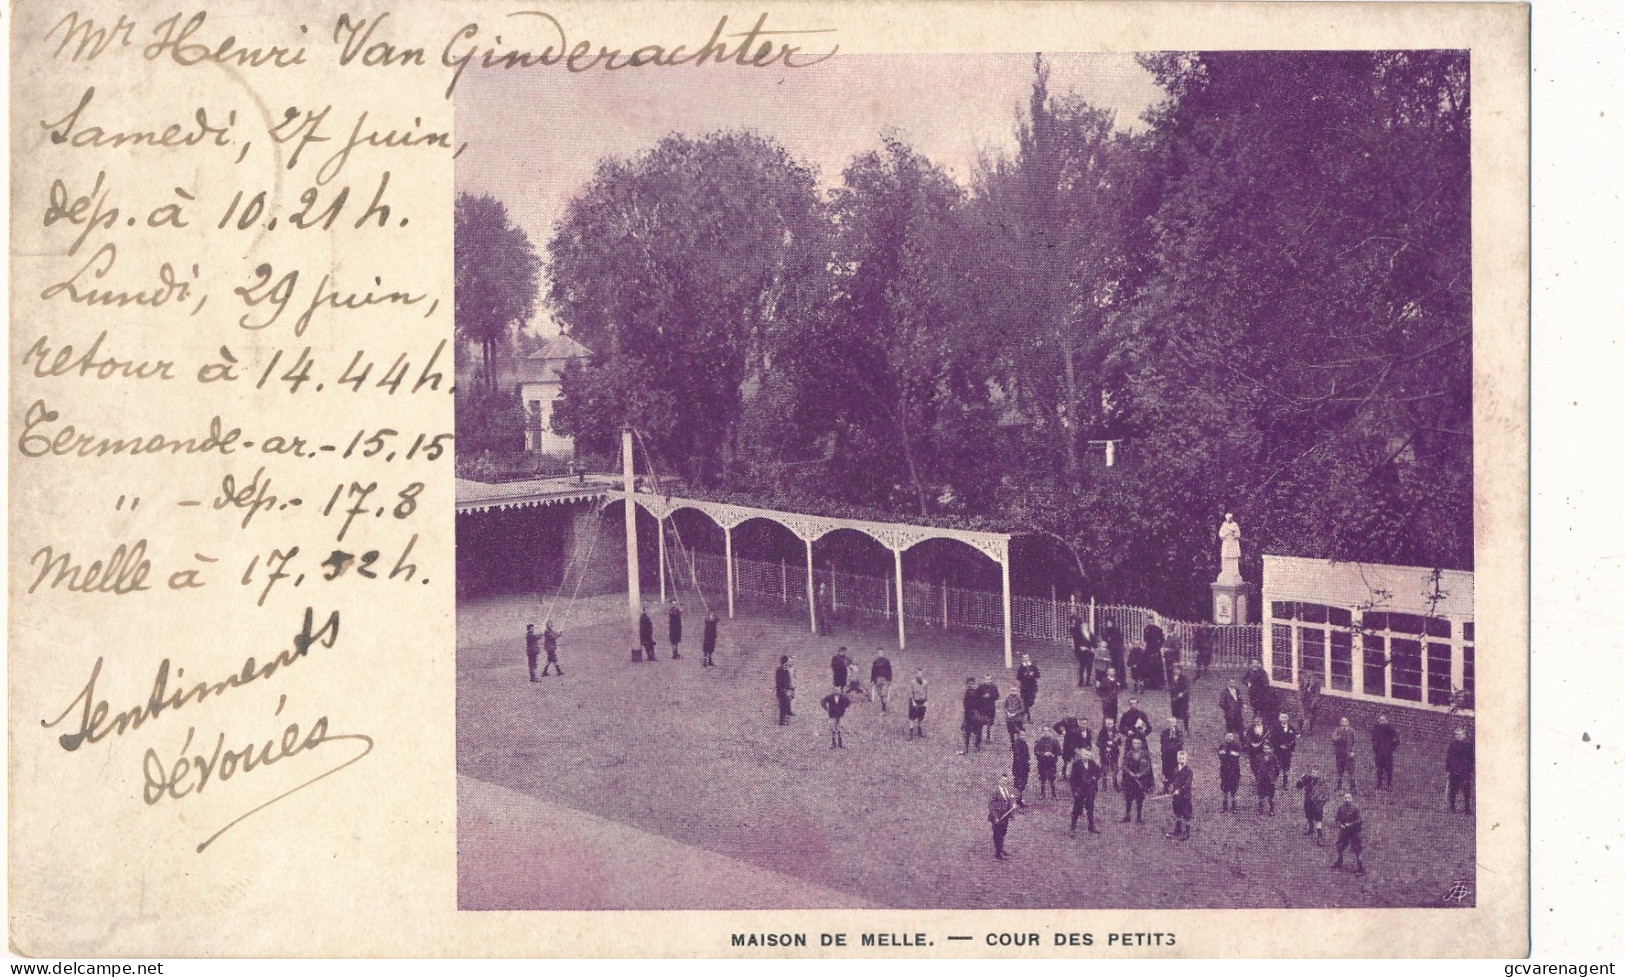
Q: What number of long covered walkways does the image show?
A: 1